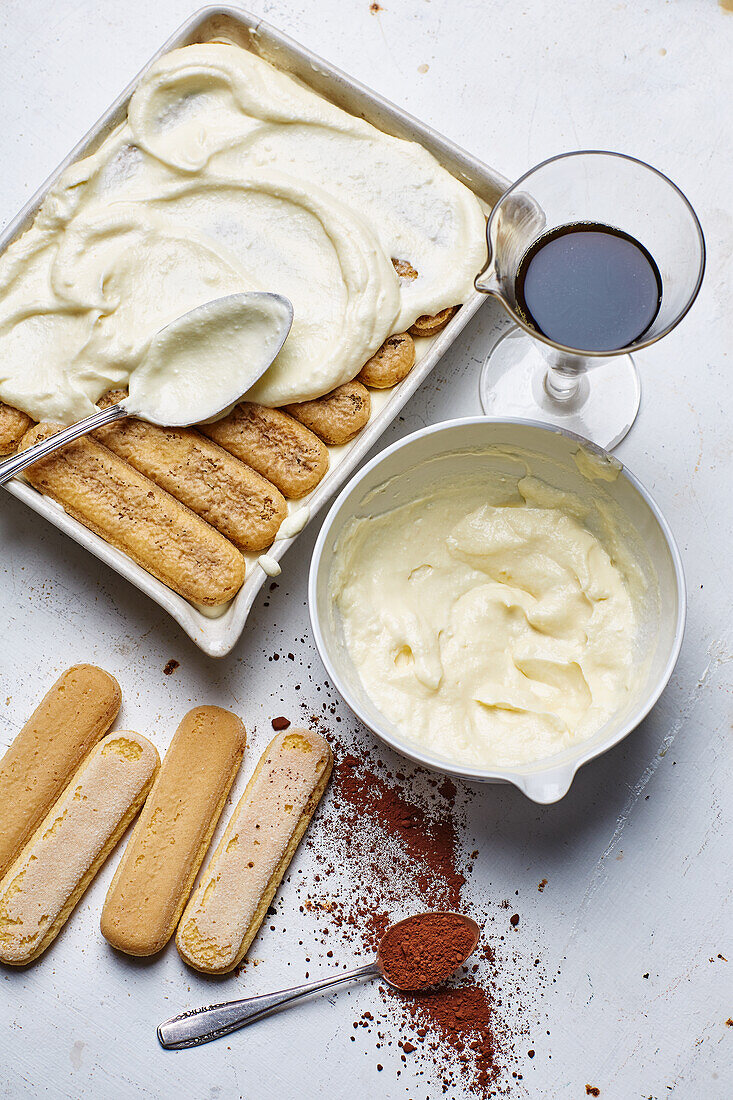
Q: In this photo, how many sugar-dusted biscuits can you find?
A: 2